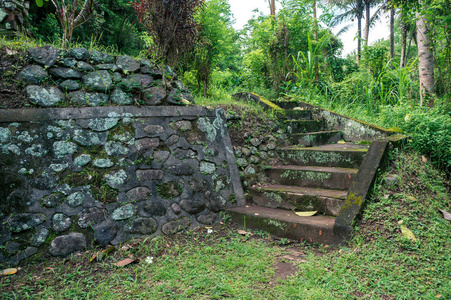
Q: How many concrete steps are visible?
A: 8